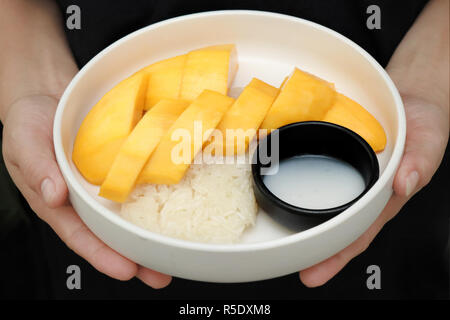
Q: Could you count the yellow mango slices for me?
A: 8